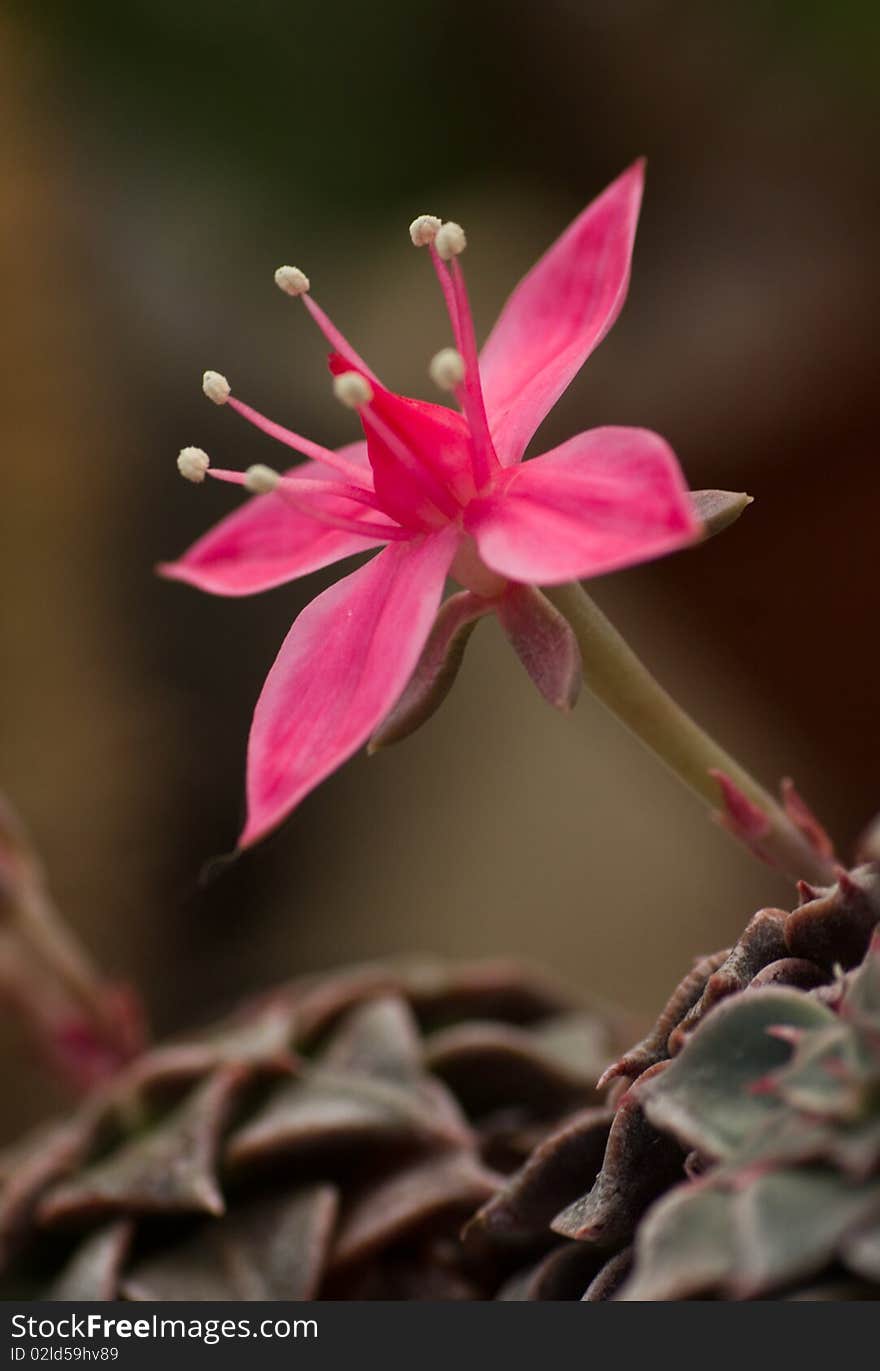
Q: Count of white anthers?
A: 8